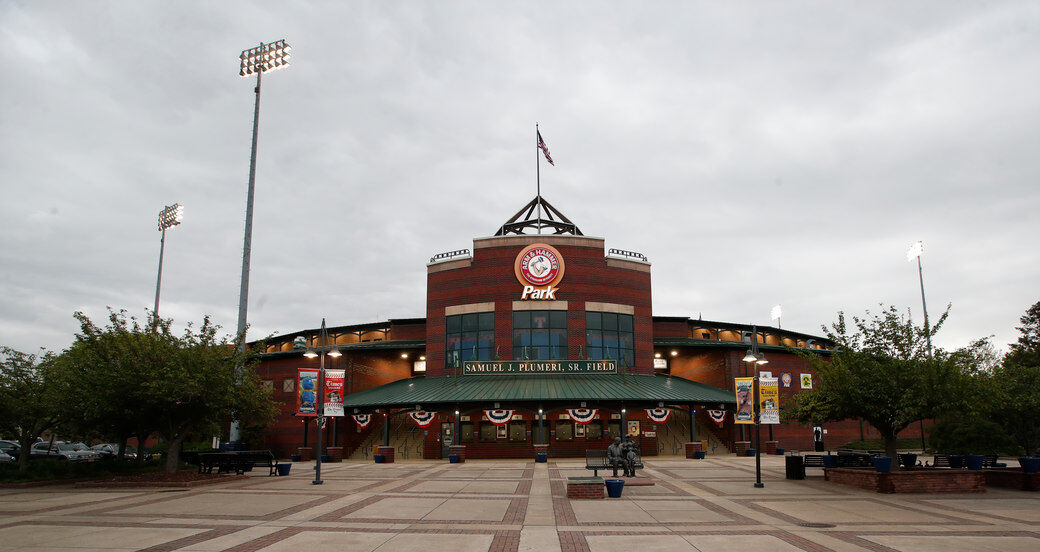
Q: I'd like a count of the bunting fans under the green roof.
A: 6